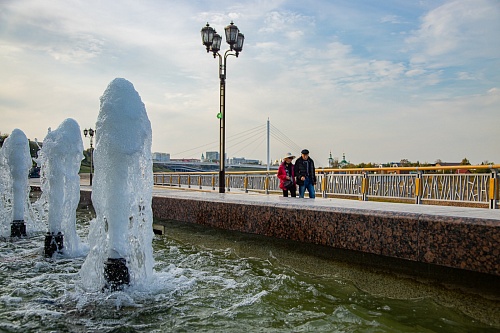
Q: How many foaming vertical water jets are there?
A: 3